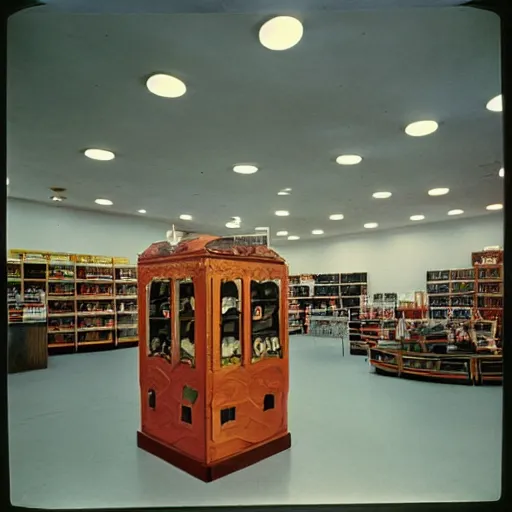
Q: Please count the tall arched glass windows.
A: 4